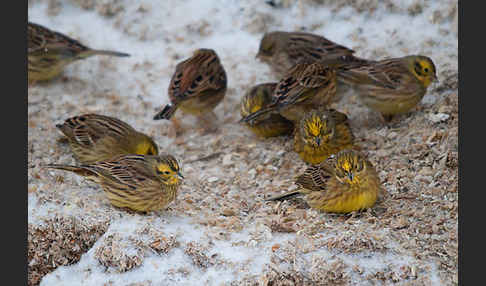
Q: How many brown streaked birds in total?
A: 10